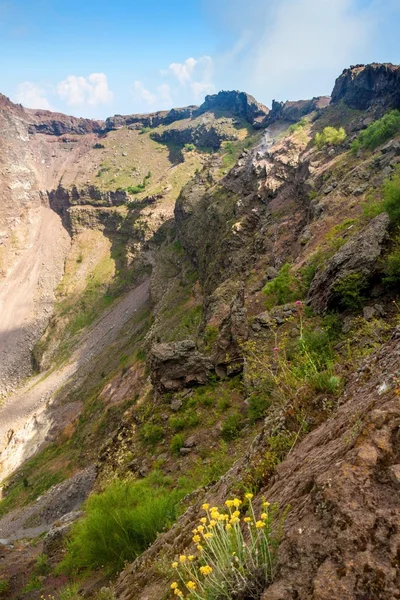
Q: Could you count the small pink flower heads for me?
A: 2